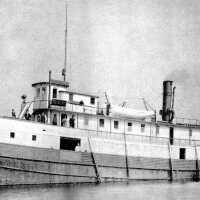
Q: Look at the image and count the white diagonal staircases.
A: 1